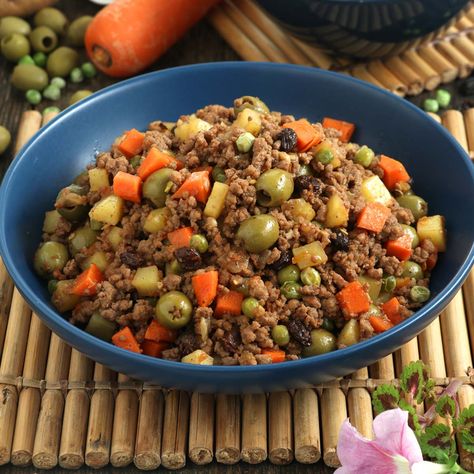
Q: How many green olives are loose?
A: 9